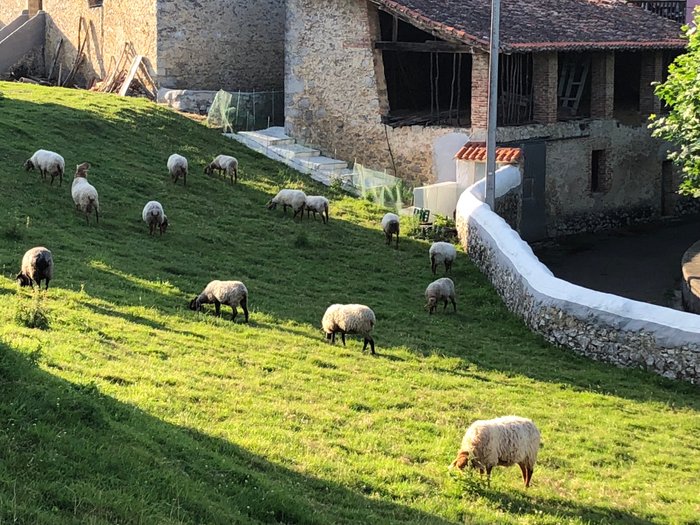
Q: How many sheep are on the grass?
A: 14